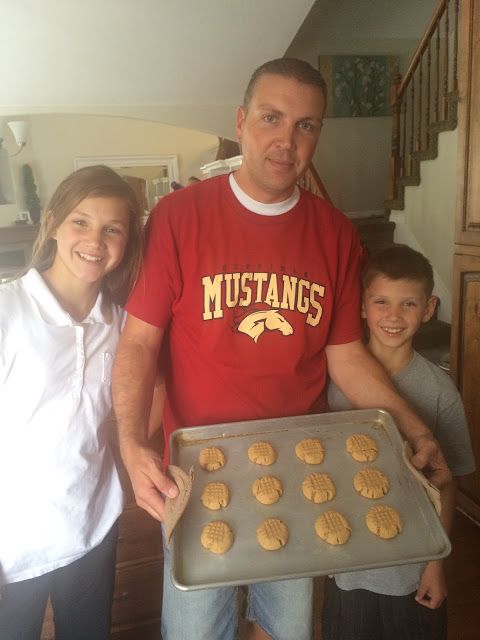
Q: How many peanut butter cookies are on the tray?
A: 12